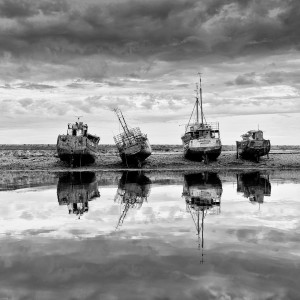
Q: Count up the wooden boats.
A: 4